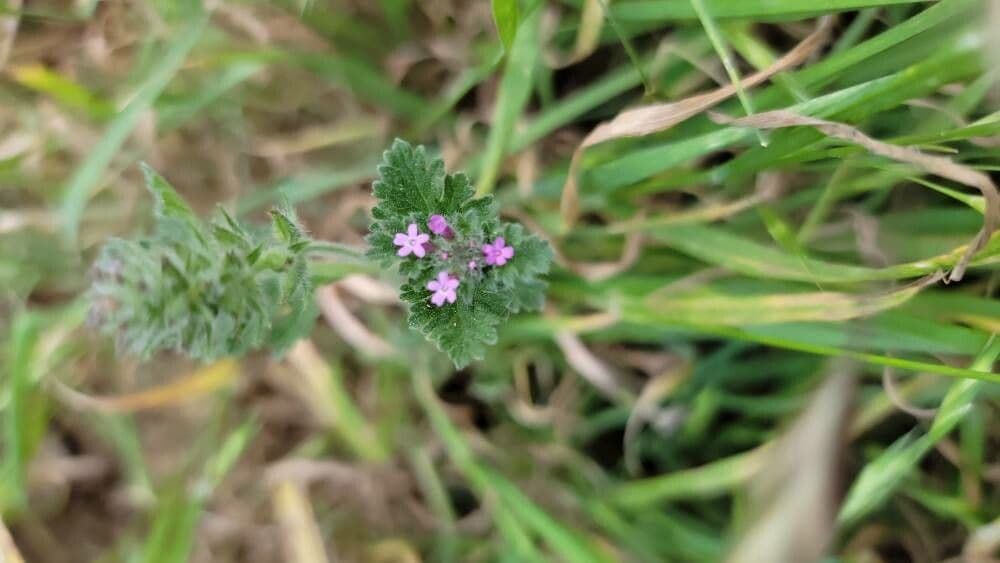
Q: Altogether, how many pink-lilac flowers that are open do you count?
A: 3